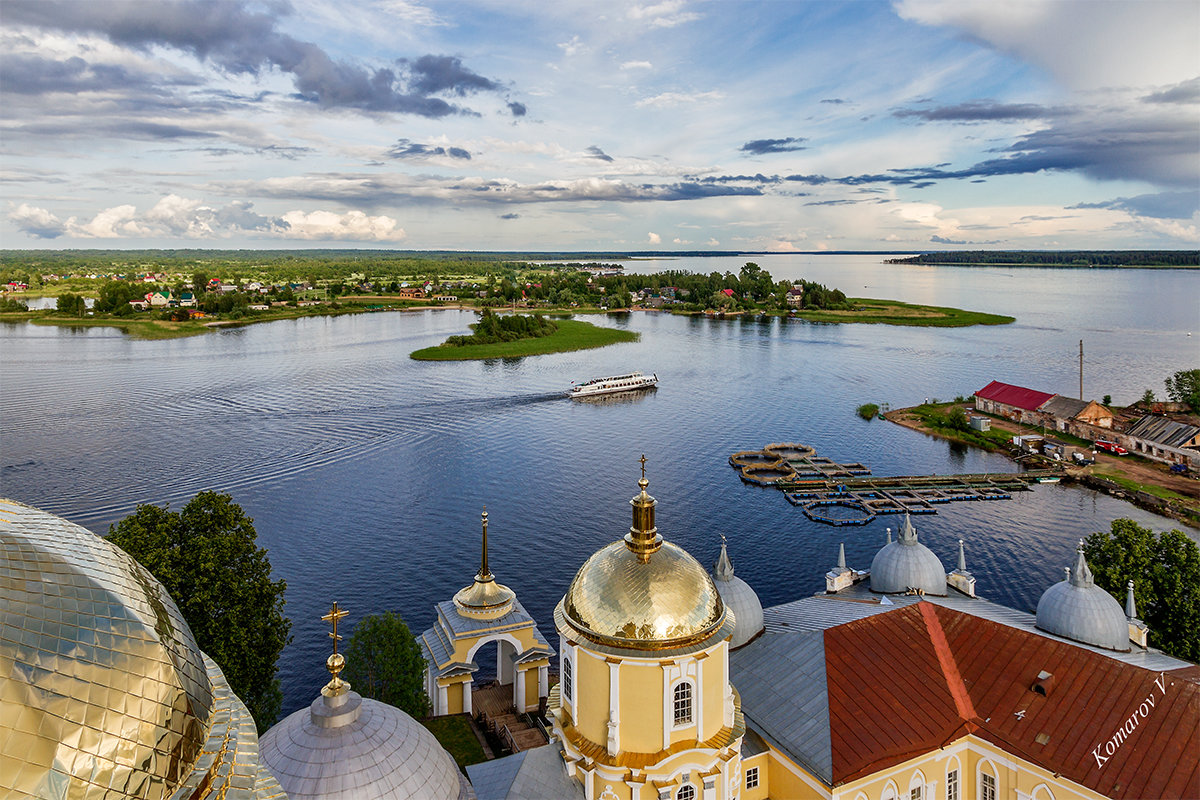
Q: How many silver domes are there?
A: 4